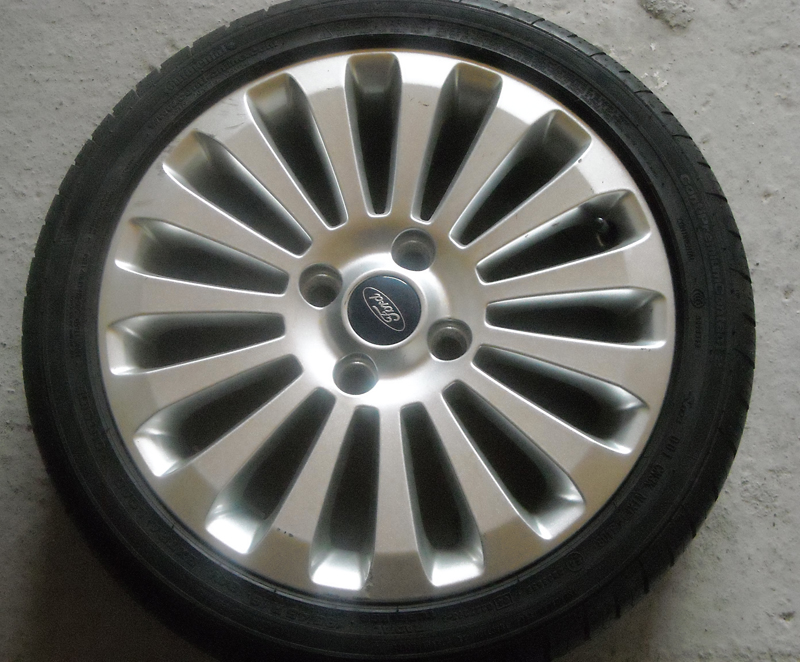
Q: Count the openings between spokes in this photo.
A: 15